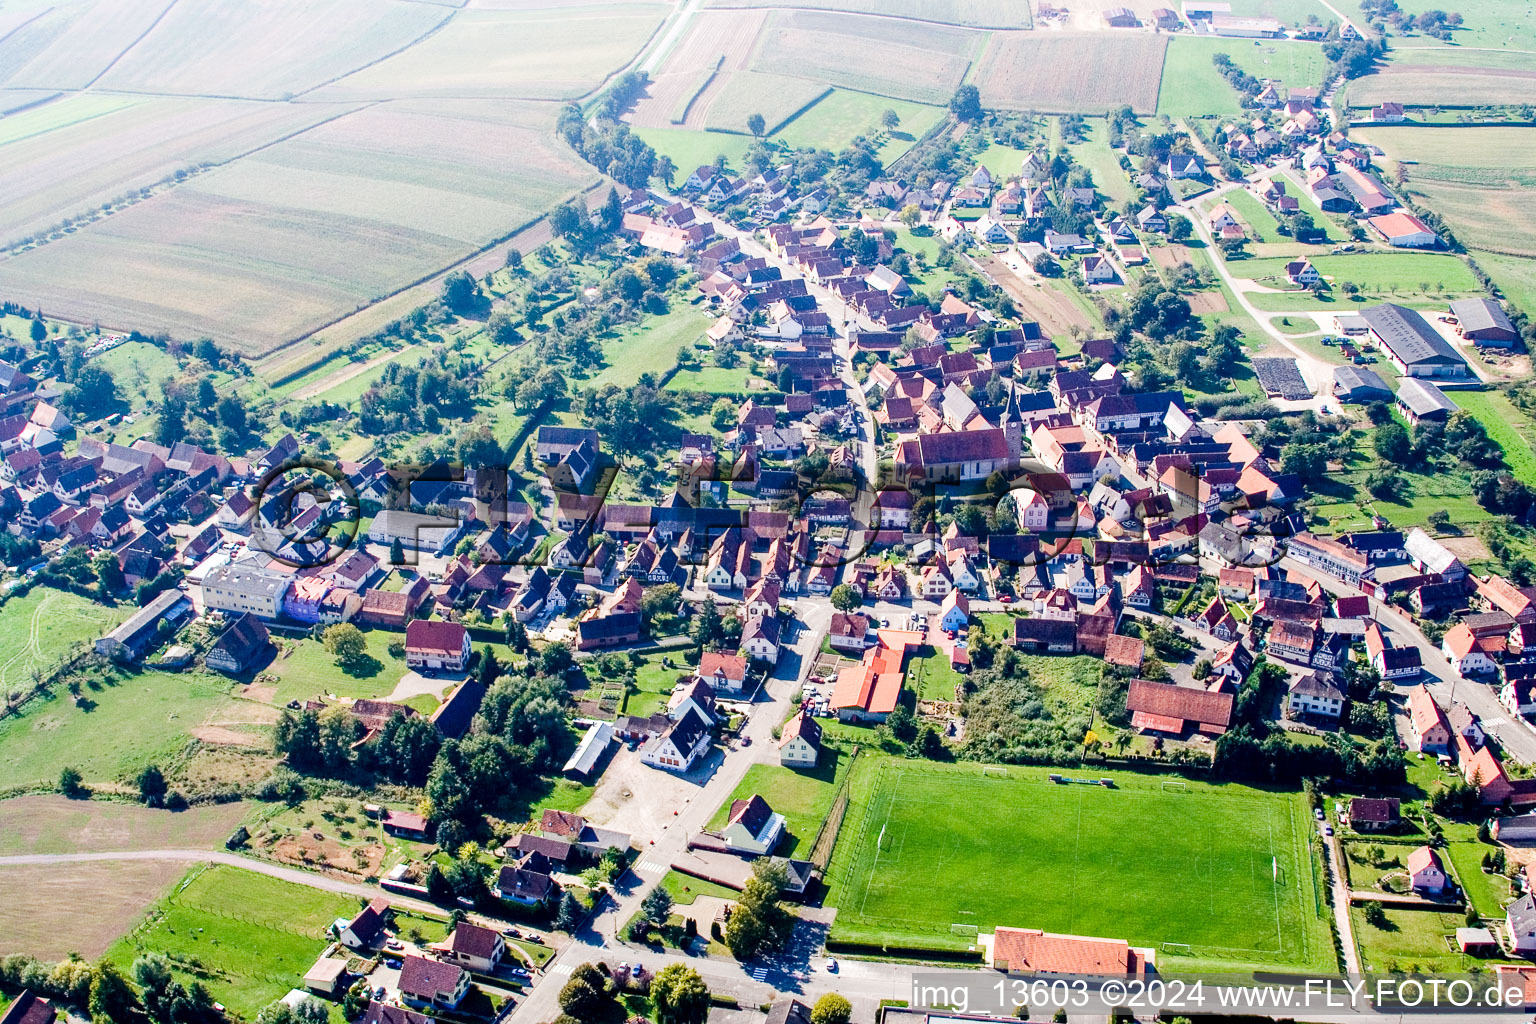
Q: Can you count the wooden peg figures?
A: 0